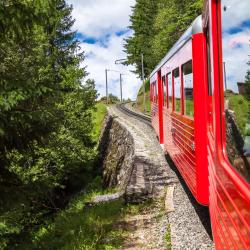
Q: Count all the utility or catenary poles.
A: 3